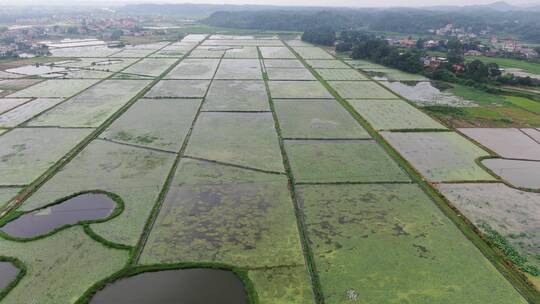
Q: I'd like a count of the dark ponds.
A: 3